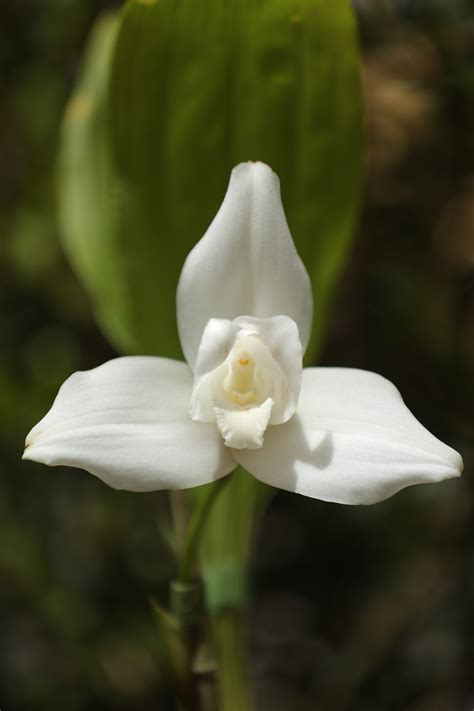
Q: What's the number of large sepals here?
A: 3